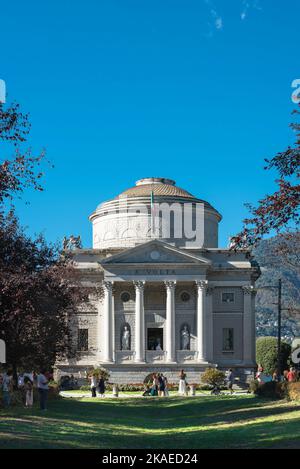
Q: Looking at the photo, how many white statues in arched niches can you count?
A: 2